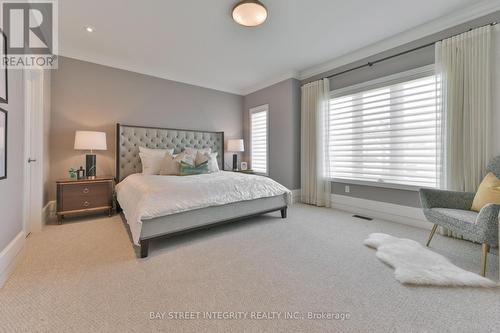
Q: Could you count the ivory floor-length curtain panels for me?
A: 2